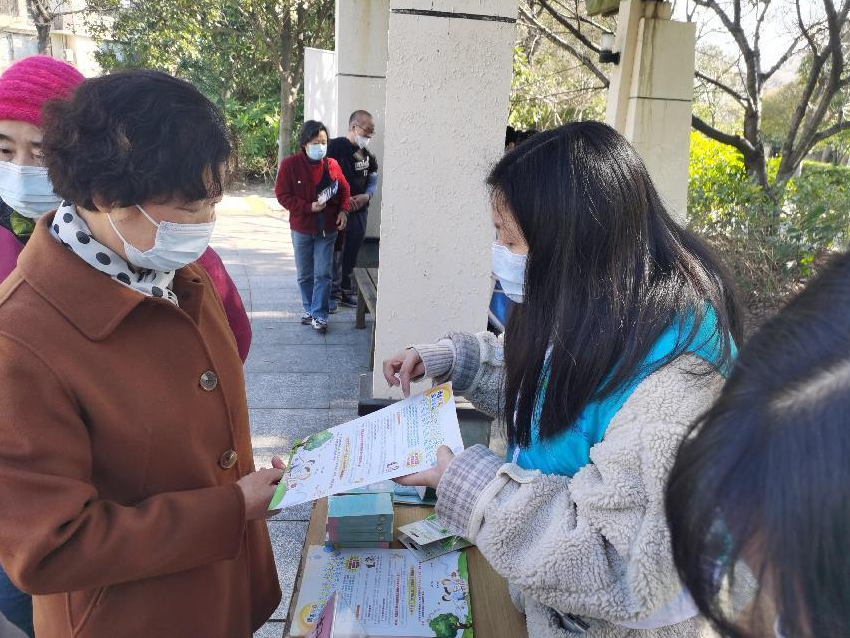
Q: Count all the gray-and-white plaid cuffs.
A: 2